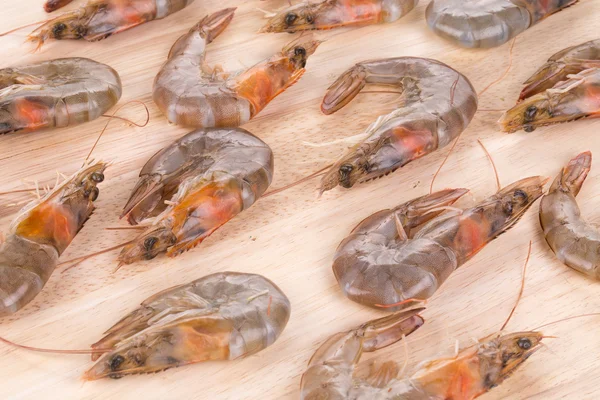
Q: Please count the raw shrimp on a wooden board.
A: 13